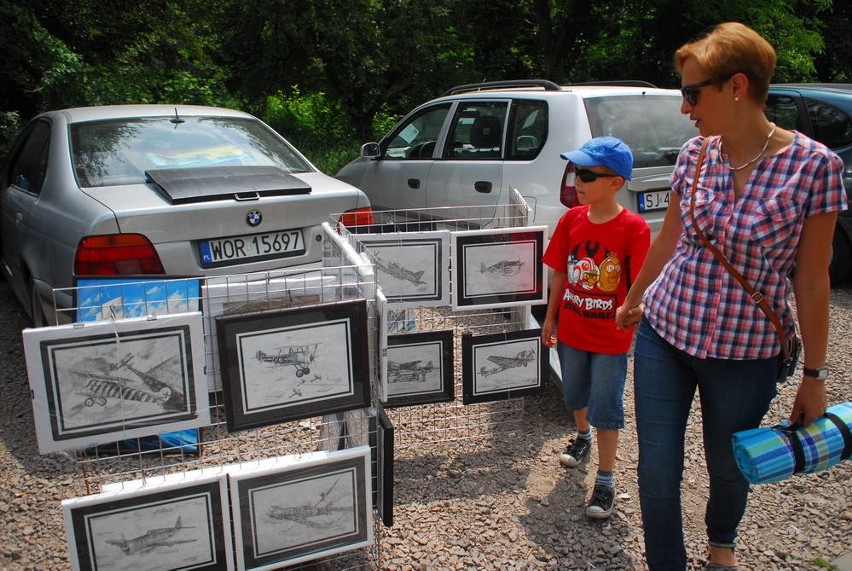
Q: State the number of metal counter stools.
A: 0